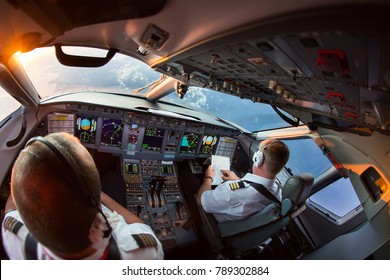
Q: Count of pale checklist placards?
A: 2